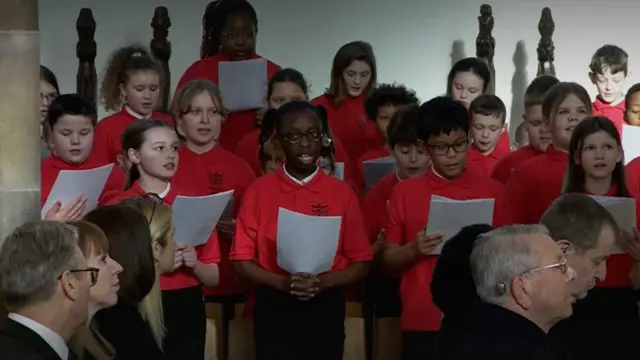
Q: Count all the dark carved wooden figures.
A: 4